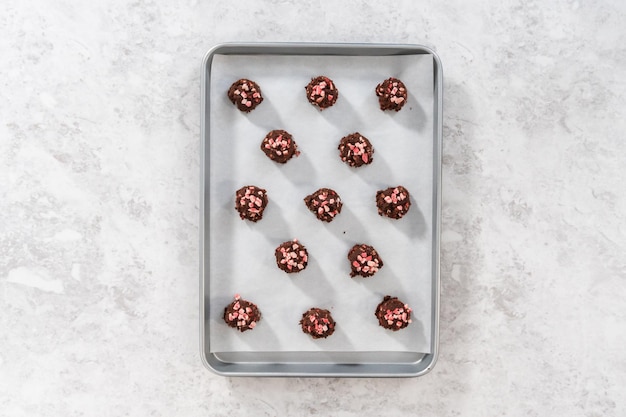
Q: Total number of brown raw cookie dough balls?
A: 13